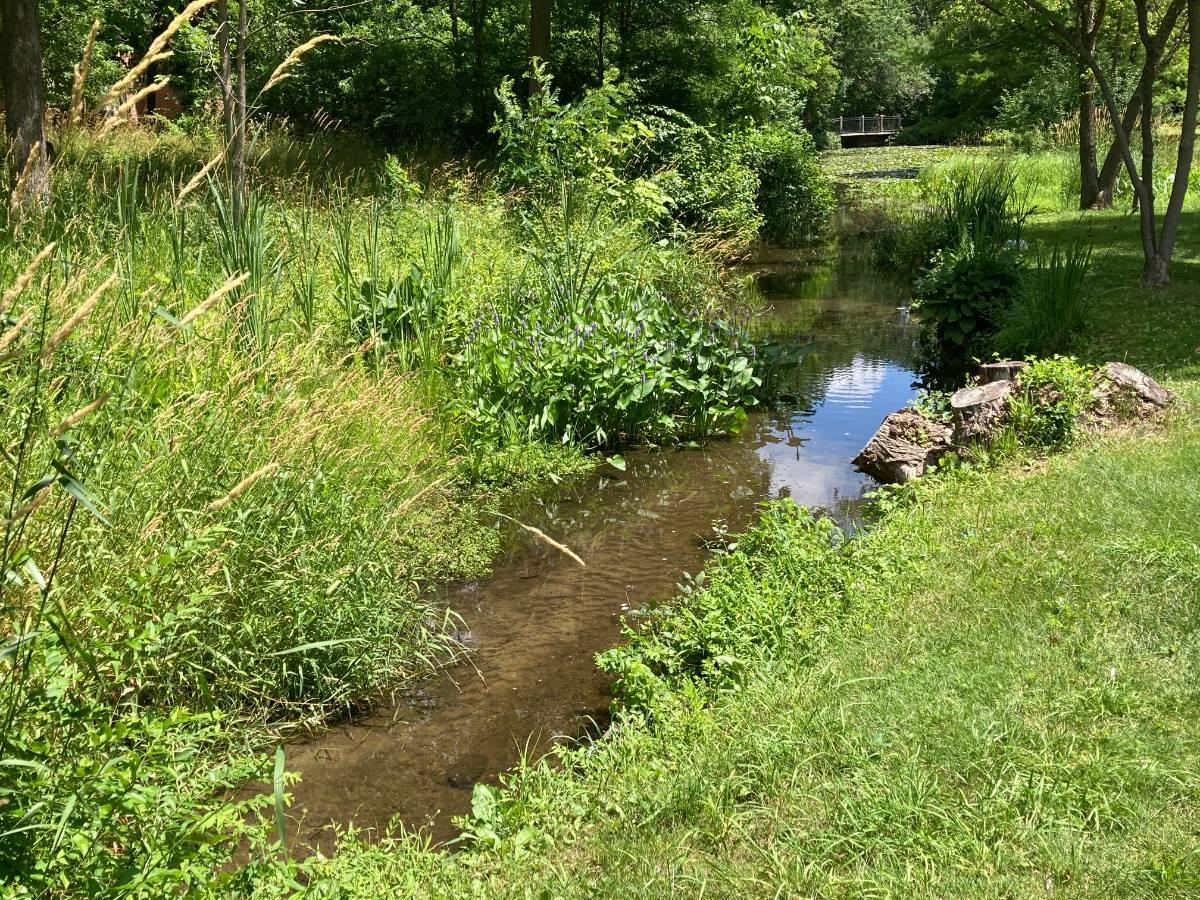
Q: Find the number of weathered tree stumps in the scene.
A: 4